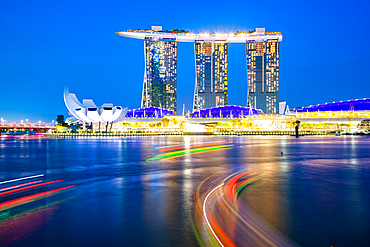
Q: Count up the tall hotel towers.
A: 3